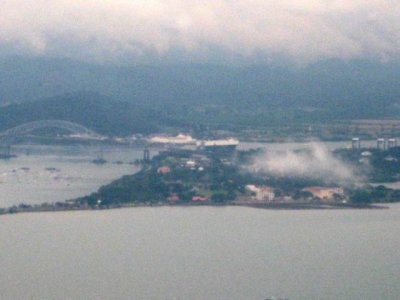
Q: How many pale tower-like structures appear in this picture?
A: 3